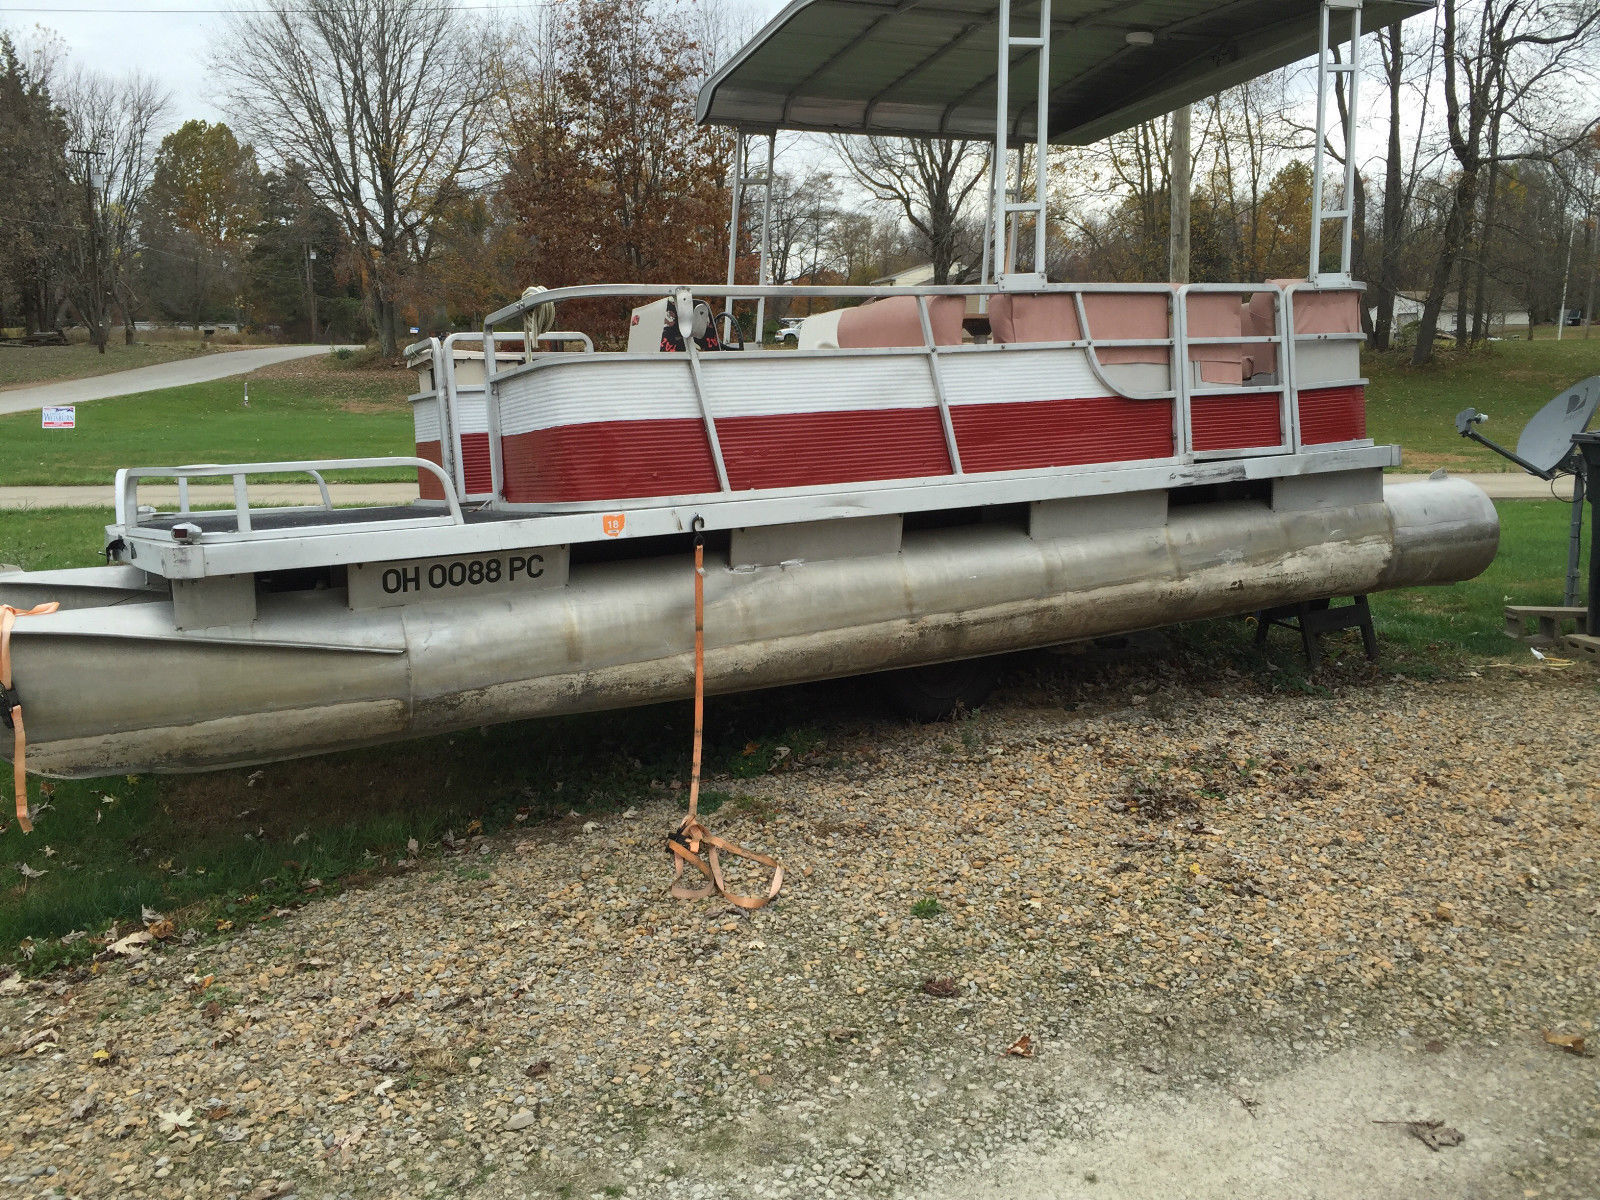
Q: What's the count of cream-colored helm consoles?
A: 1